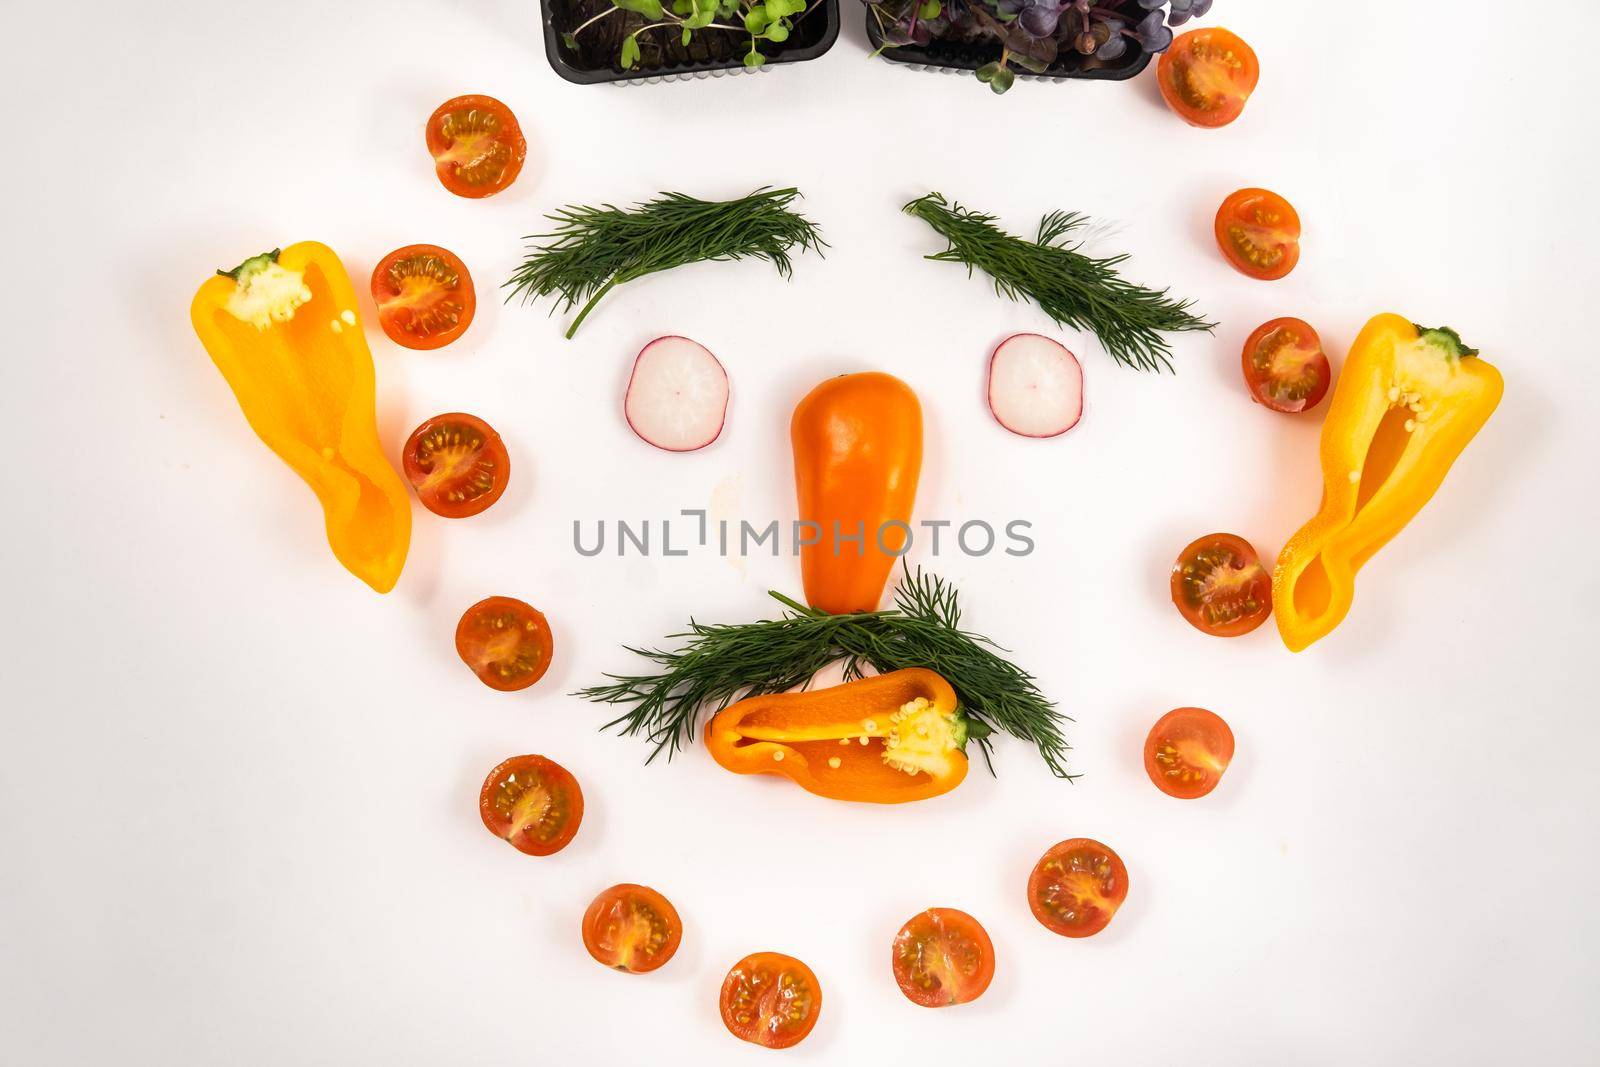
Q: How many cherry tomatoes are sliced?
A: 14